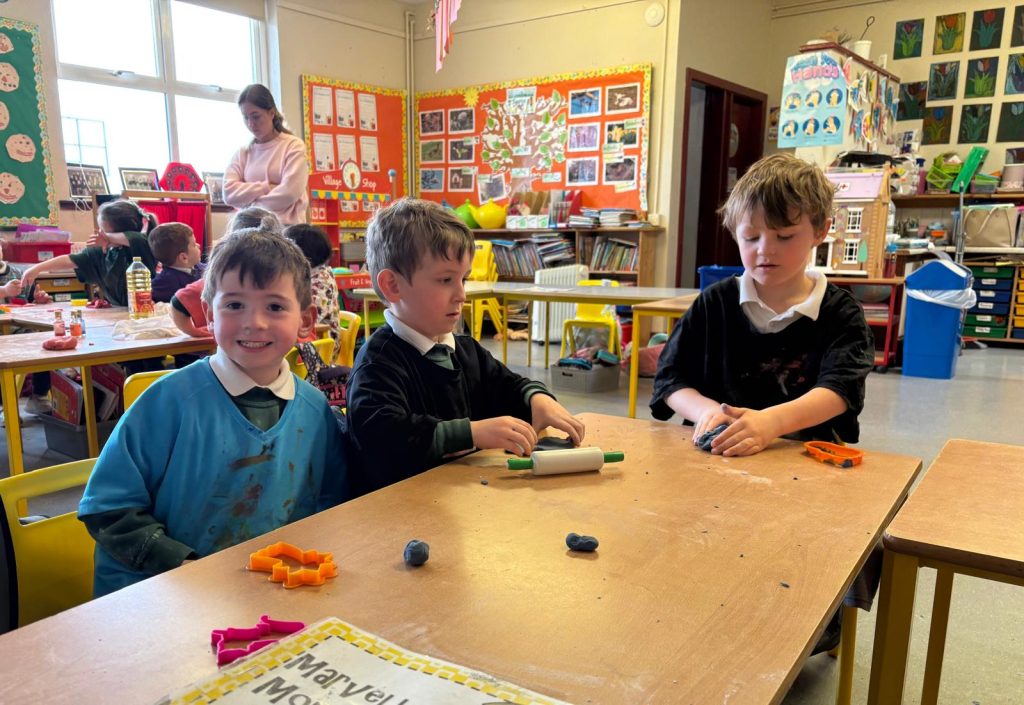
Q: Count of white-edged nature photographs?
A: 13